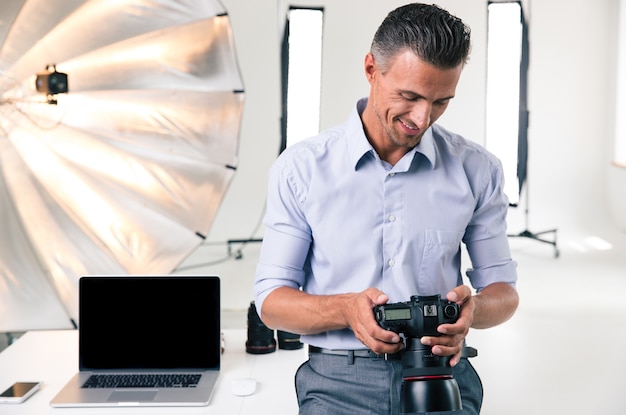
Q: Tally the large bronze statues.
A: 0